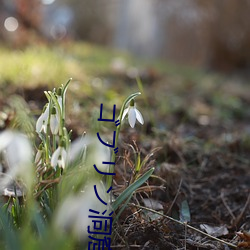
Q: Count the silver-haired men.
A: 0